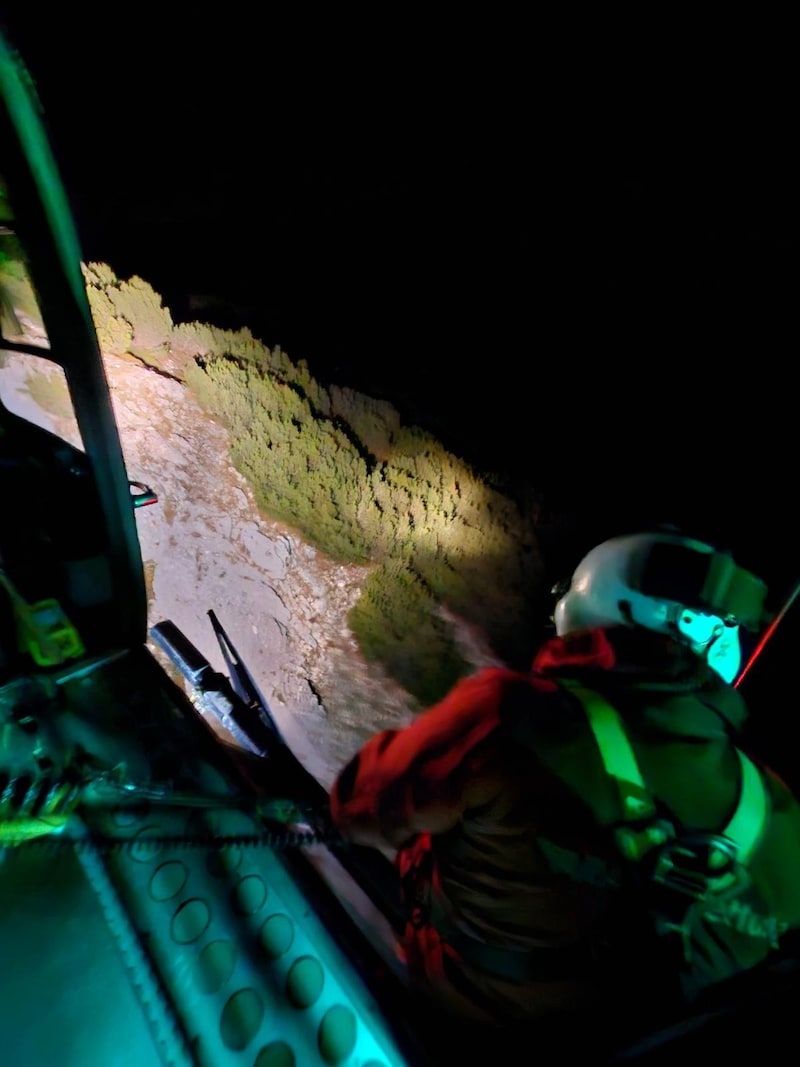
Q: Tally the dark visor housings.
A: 1